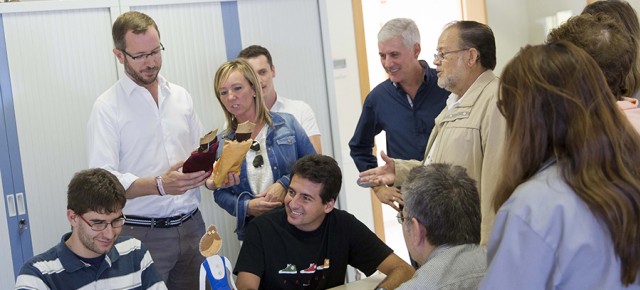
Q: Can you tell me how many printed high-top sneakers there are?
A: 3